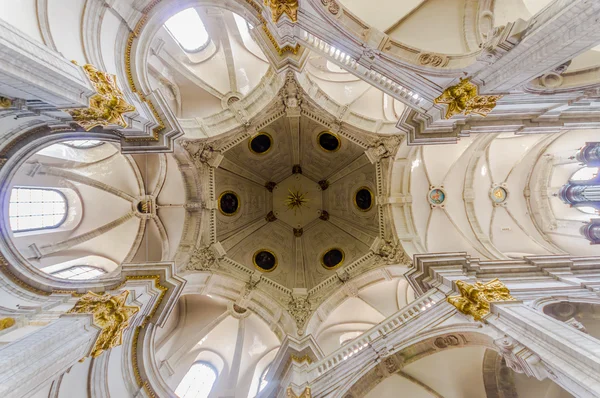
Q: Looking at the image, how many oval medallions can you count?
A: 6